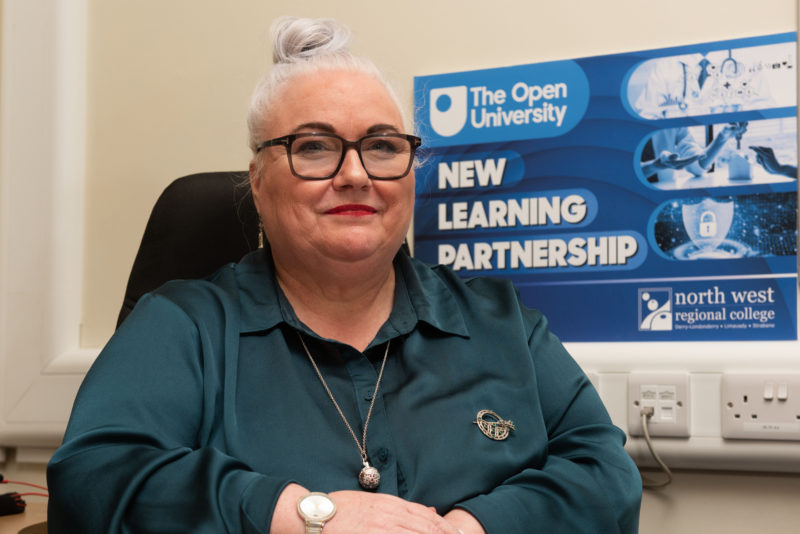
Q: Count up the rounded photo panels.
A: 3